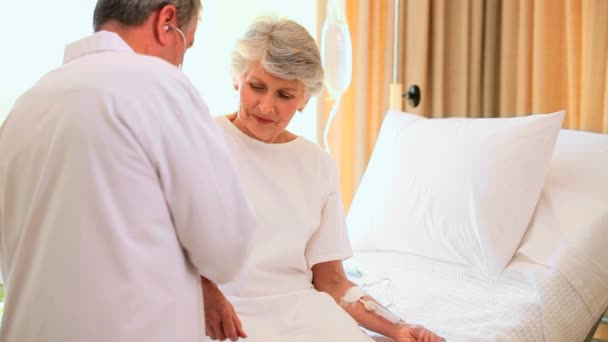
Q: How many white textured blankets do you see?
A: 1